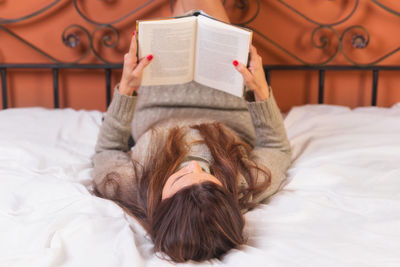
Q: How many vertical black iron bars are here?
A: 6